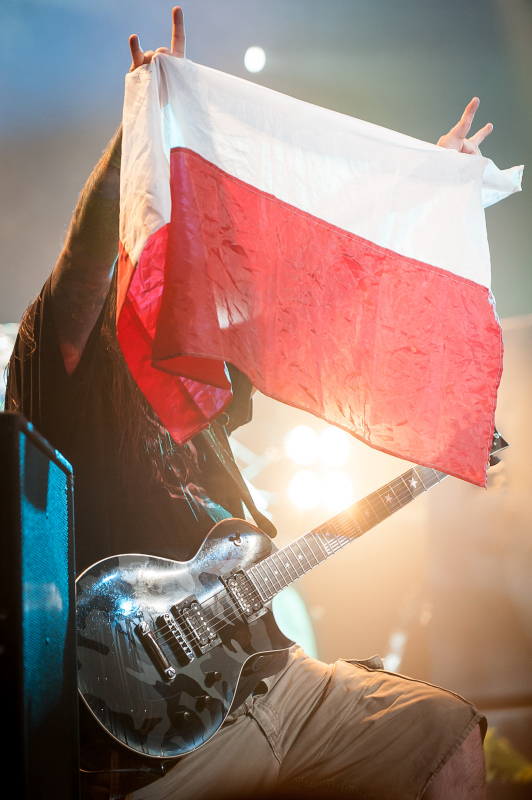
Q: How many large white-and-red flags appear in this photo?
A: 1